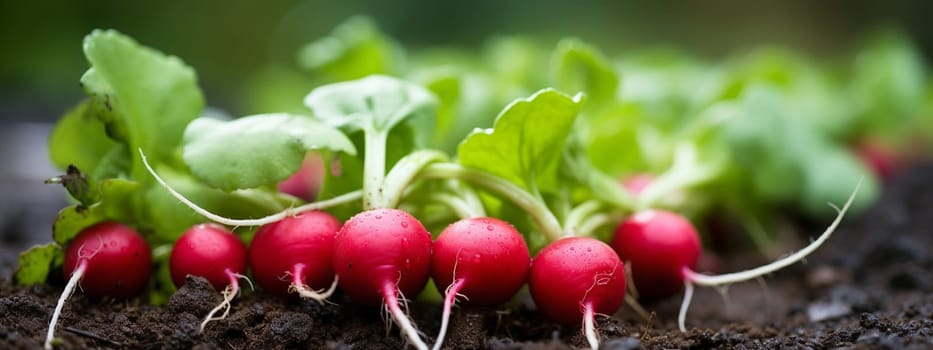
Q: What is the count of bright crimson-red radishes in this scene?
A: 7